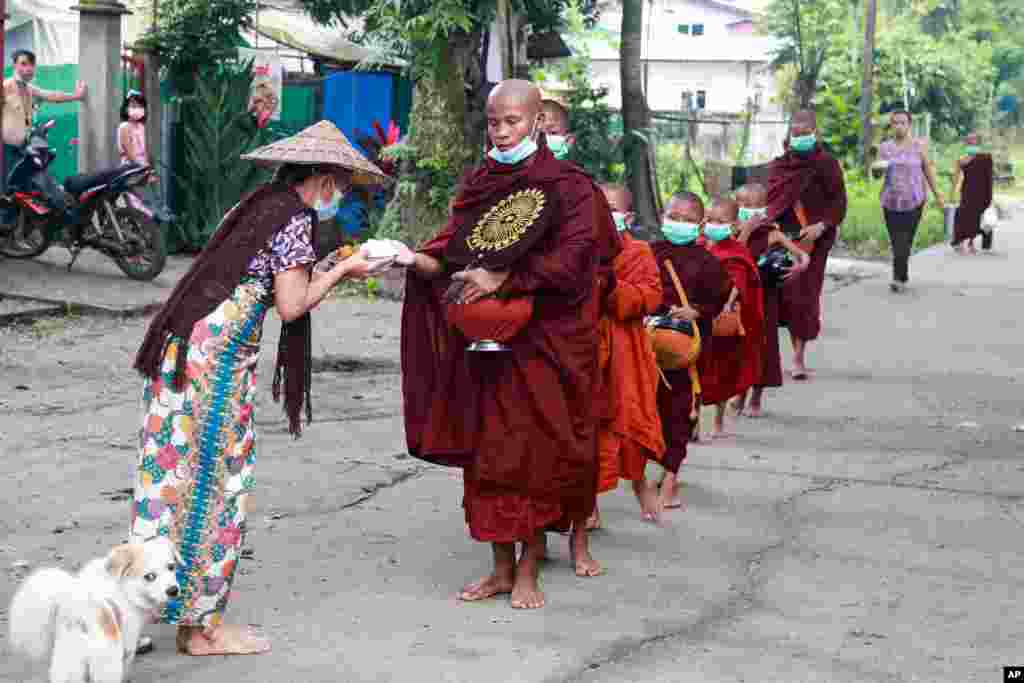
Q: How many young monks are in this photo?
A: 4